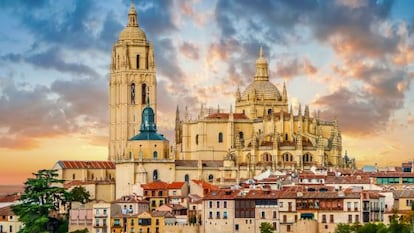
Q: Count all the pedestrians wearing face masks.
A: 0